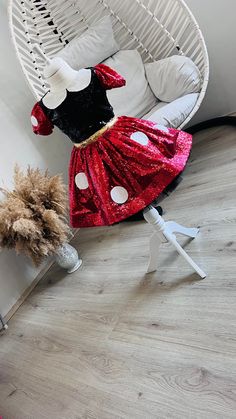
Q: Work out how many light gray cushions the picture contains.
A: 4